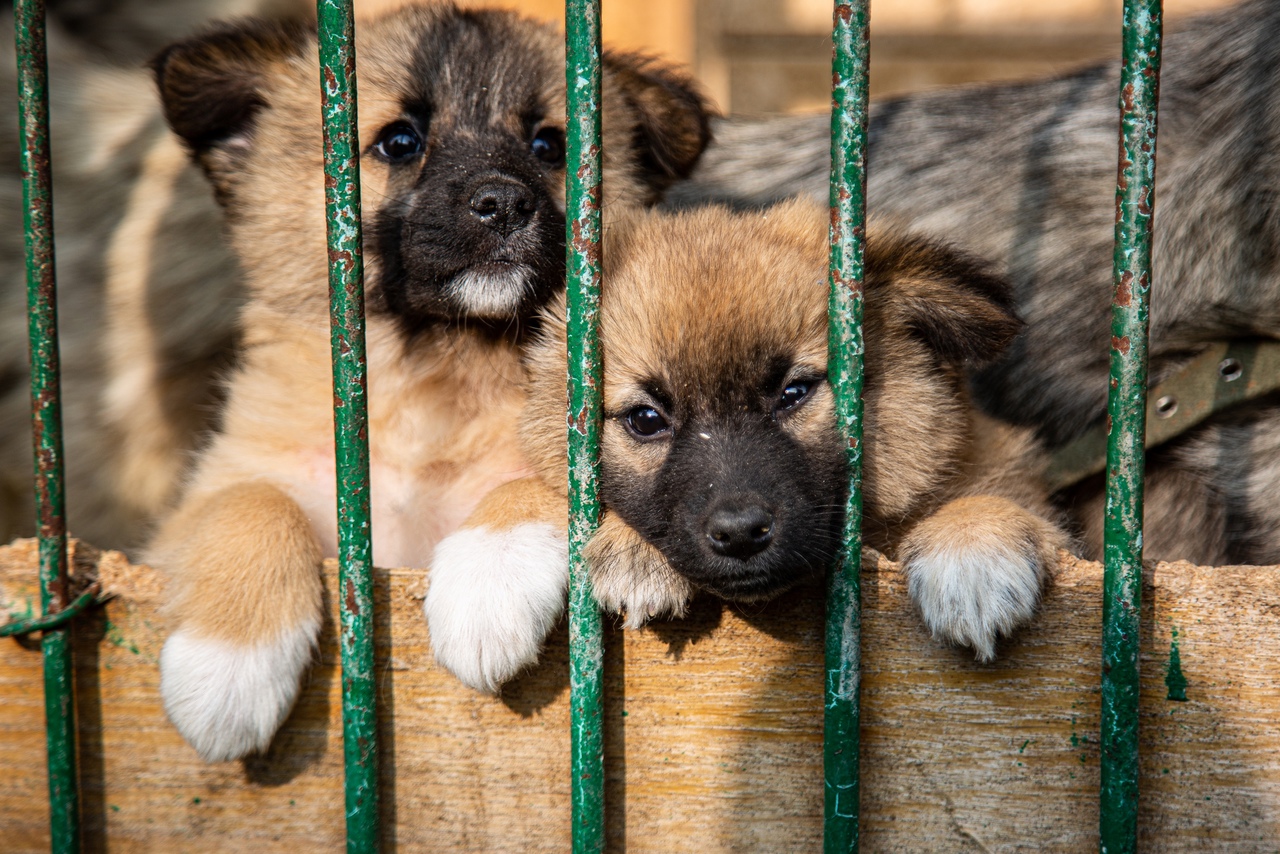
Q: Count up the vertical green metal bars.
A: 5